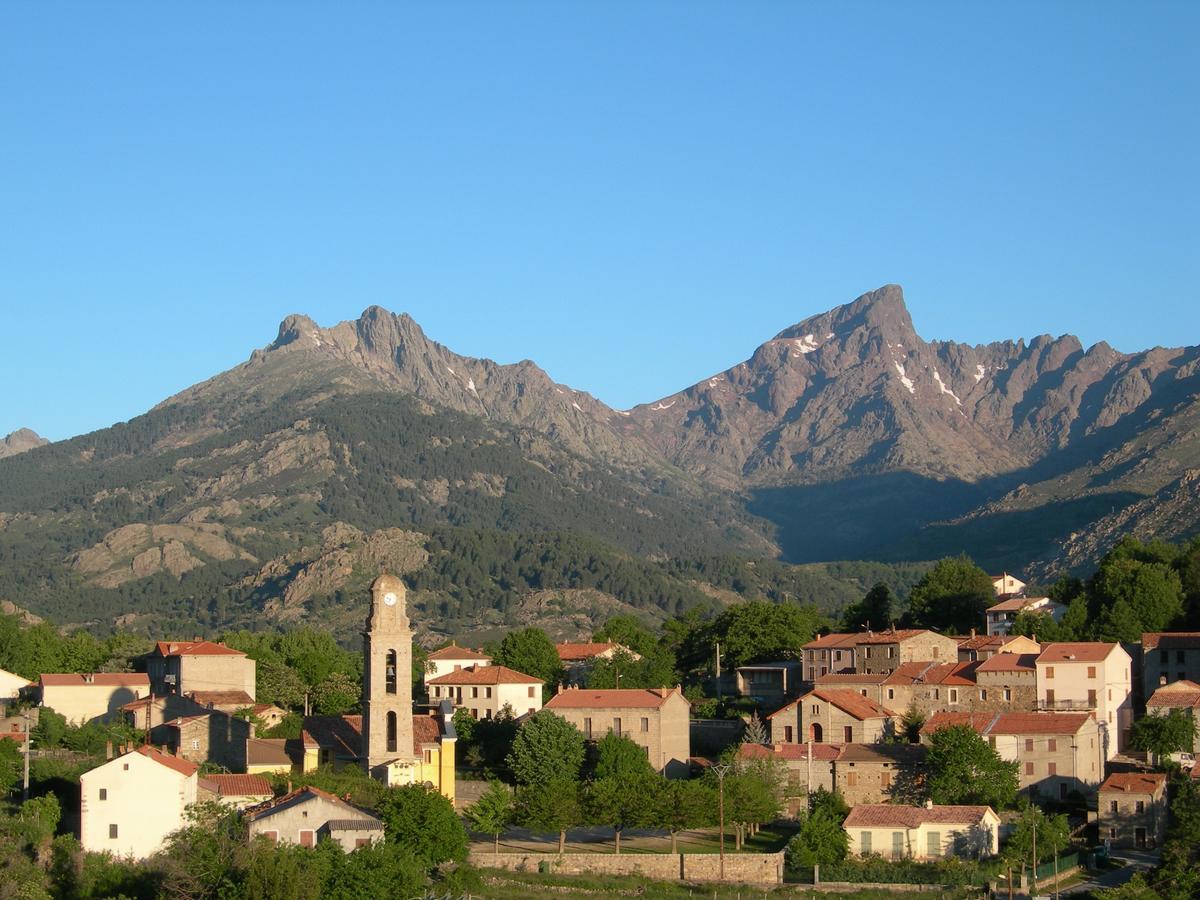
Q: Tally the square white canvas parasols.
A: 0